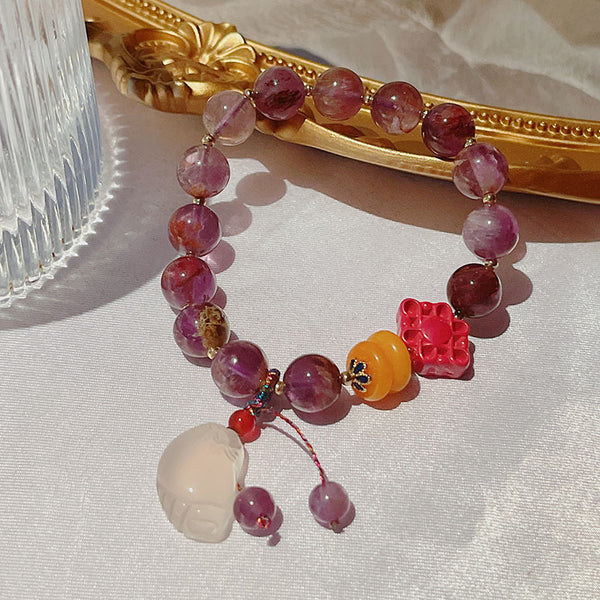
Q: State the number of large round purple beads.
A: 14